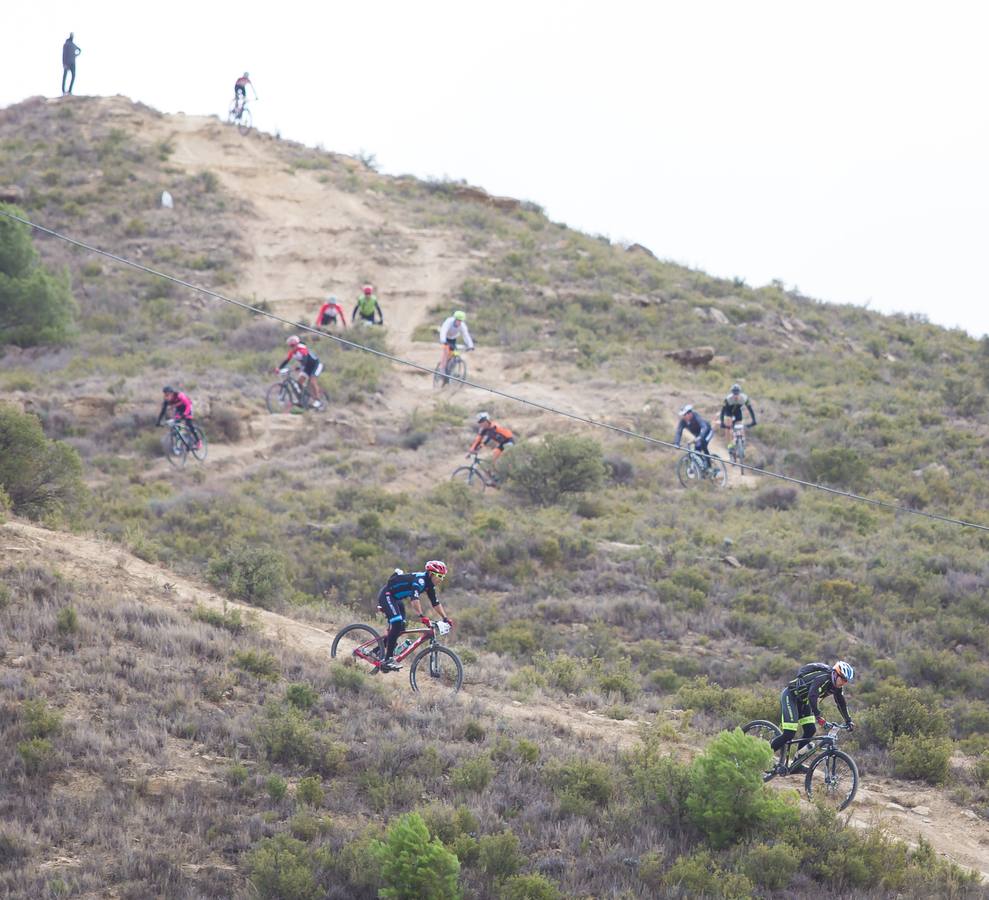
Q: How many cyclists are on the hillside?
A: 11